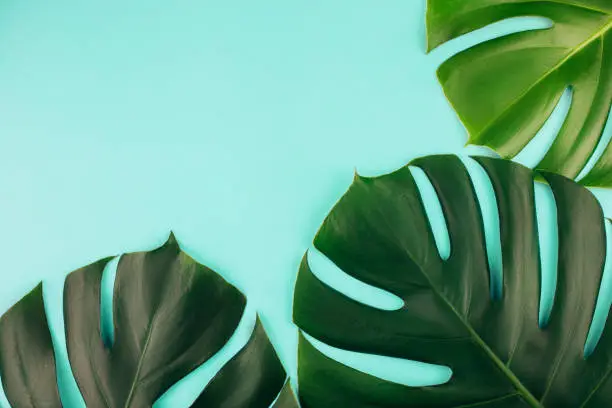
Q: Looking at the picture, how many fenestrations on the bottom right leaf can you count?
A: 6